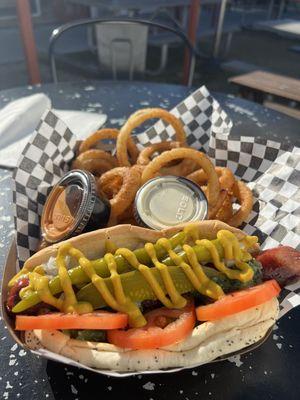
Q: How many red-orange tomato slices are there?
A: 3